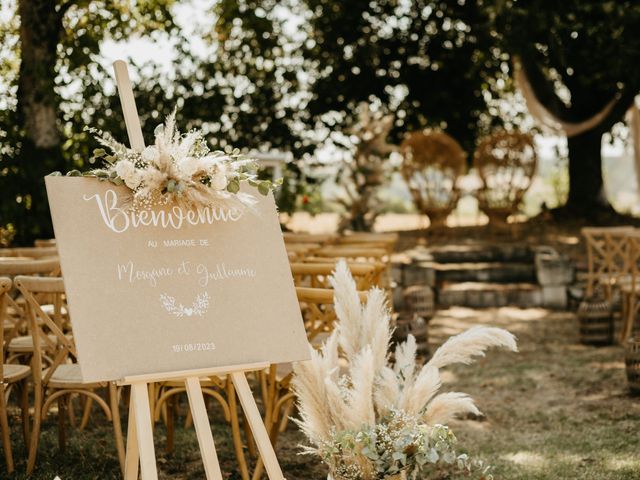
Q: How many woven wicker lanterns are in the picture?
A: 4